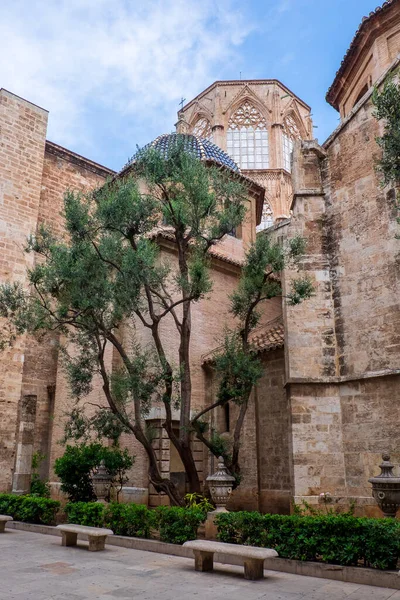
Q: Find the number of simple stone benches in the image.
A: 3